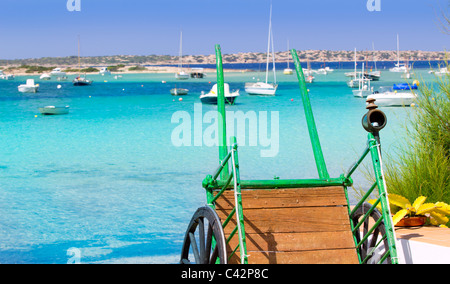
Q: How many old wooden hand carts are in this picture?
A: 1